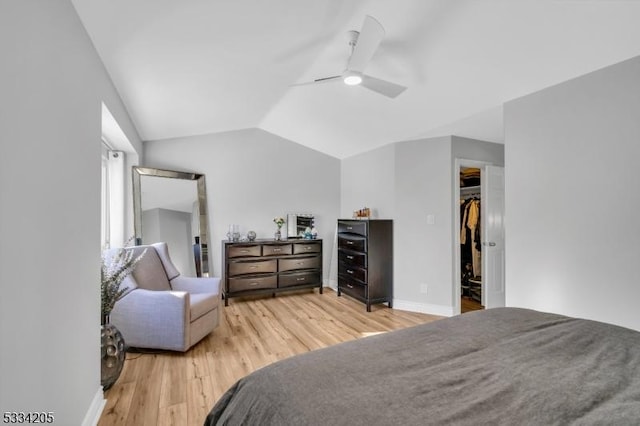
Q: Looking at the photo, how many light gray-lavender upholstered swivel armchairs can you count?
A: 1